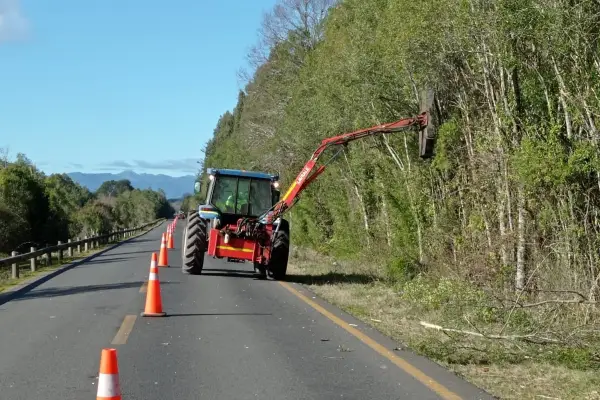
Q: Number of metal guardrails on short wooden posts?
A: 1